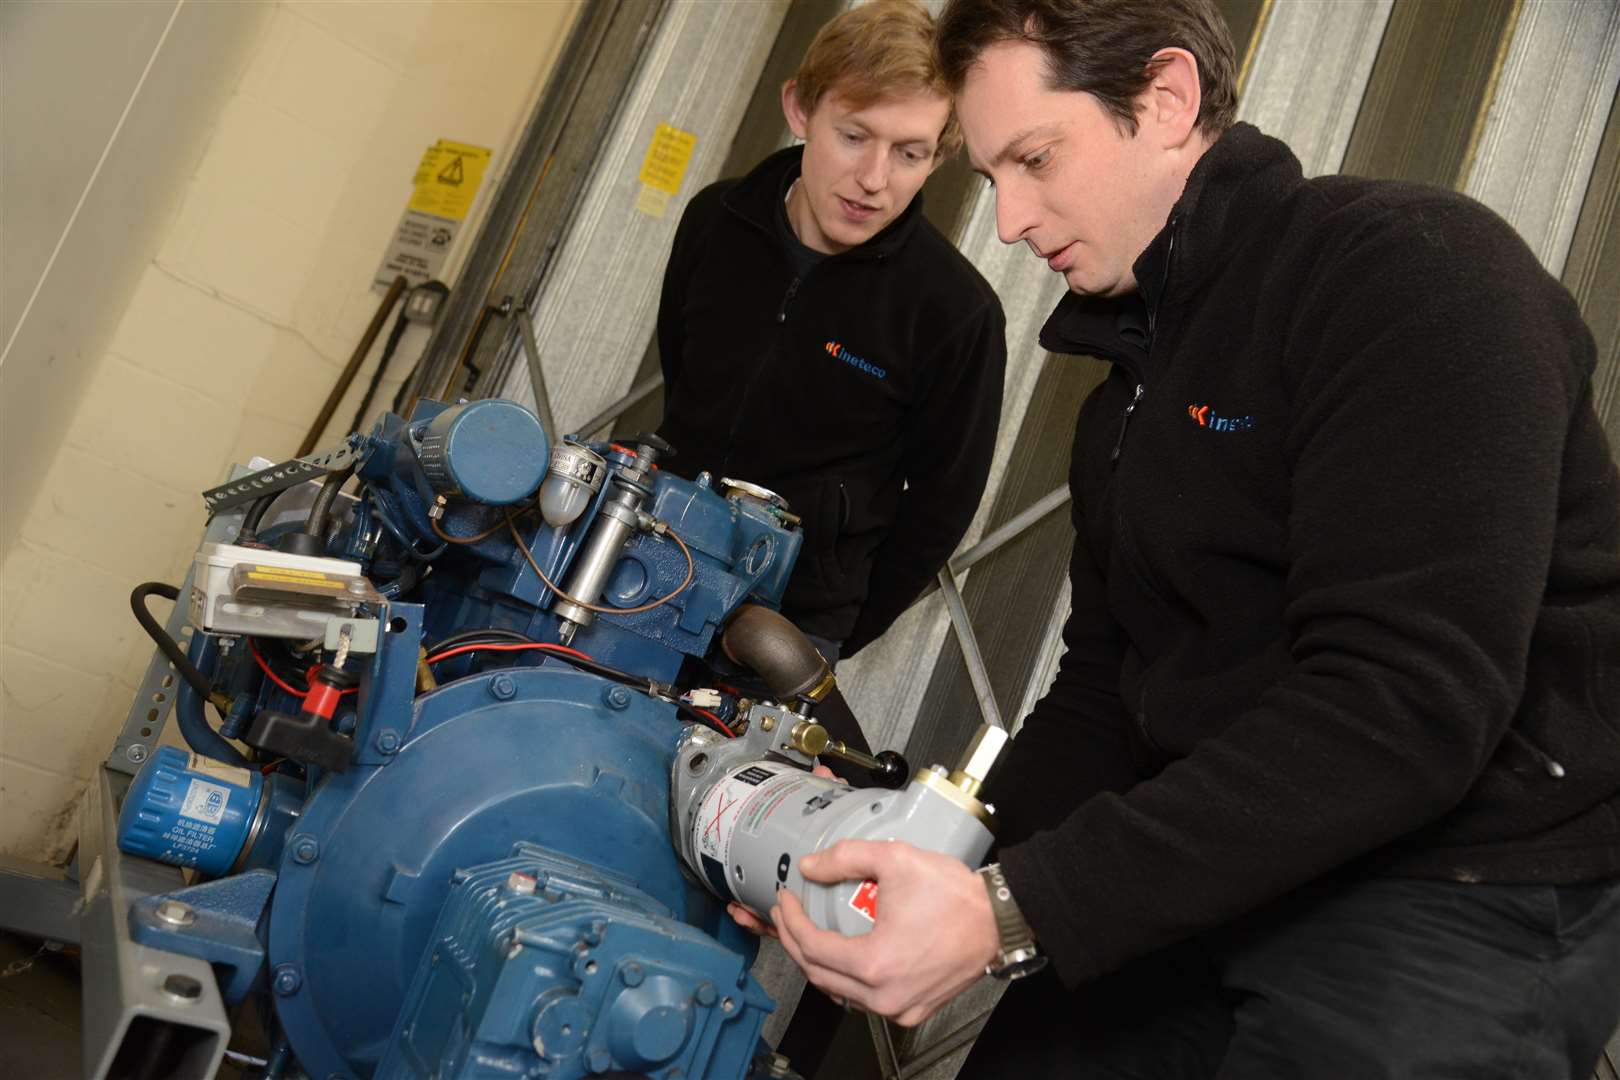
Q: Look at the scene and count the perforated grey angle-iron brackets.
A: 2